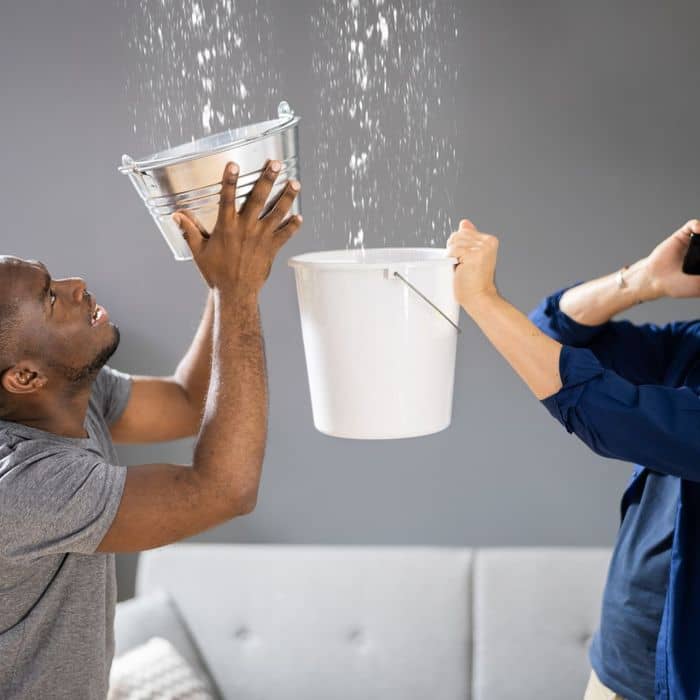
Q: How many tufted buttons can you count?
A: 3